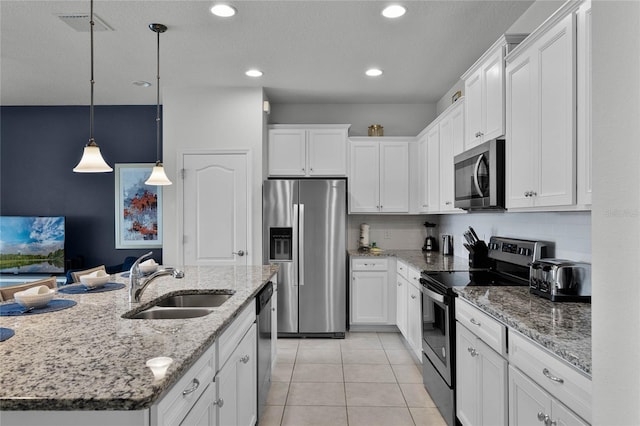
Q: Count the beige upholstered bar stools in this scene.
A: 2